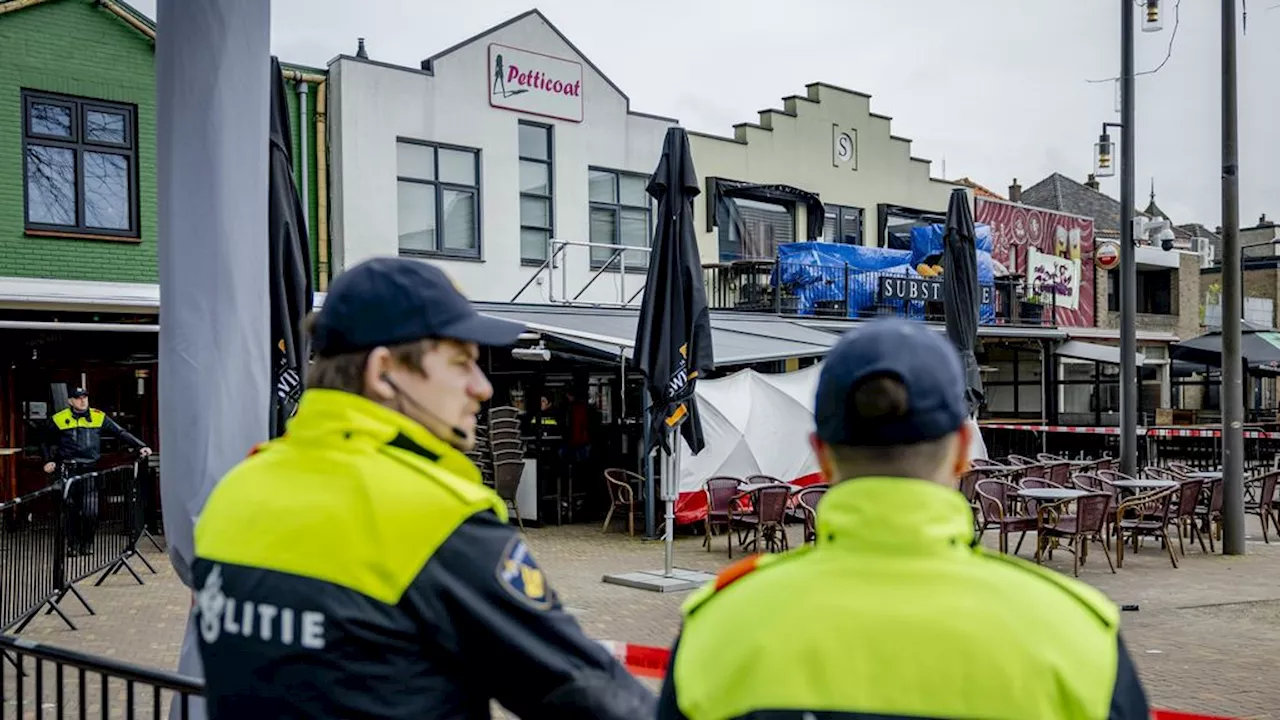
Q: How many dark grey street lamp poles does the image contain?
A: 2